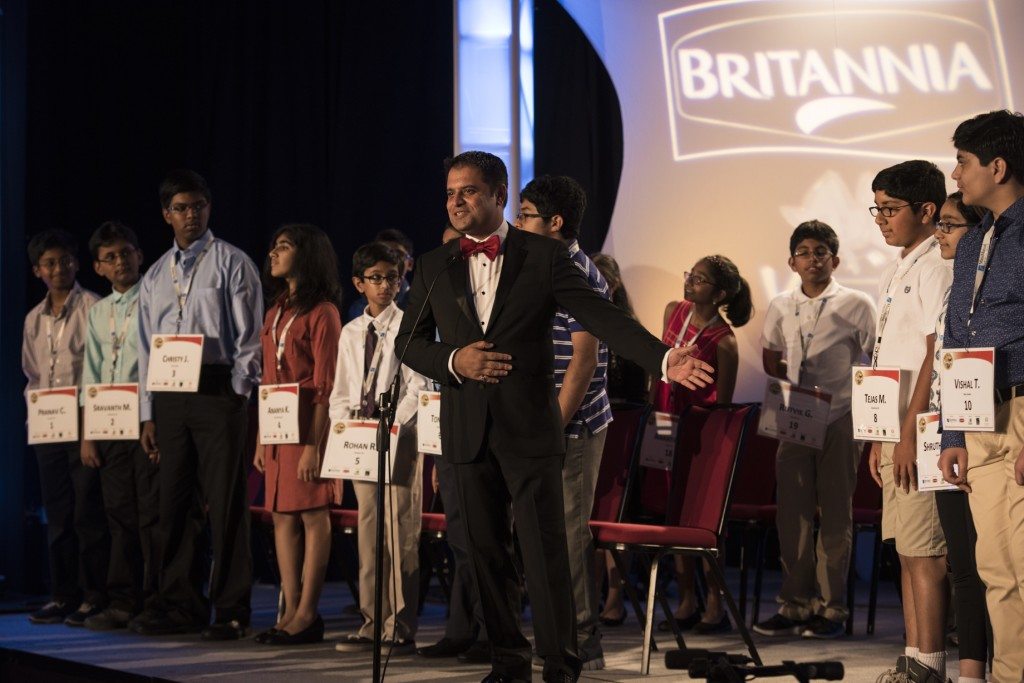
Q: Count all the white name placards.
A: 11